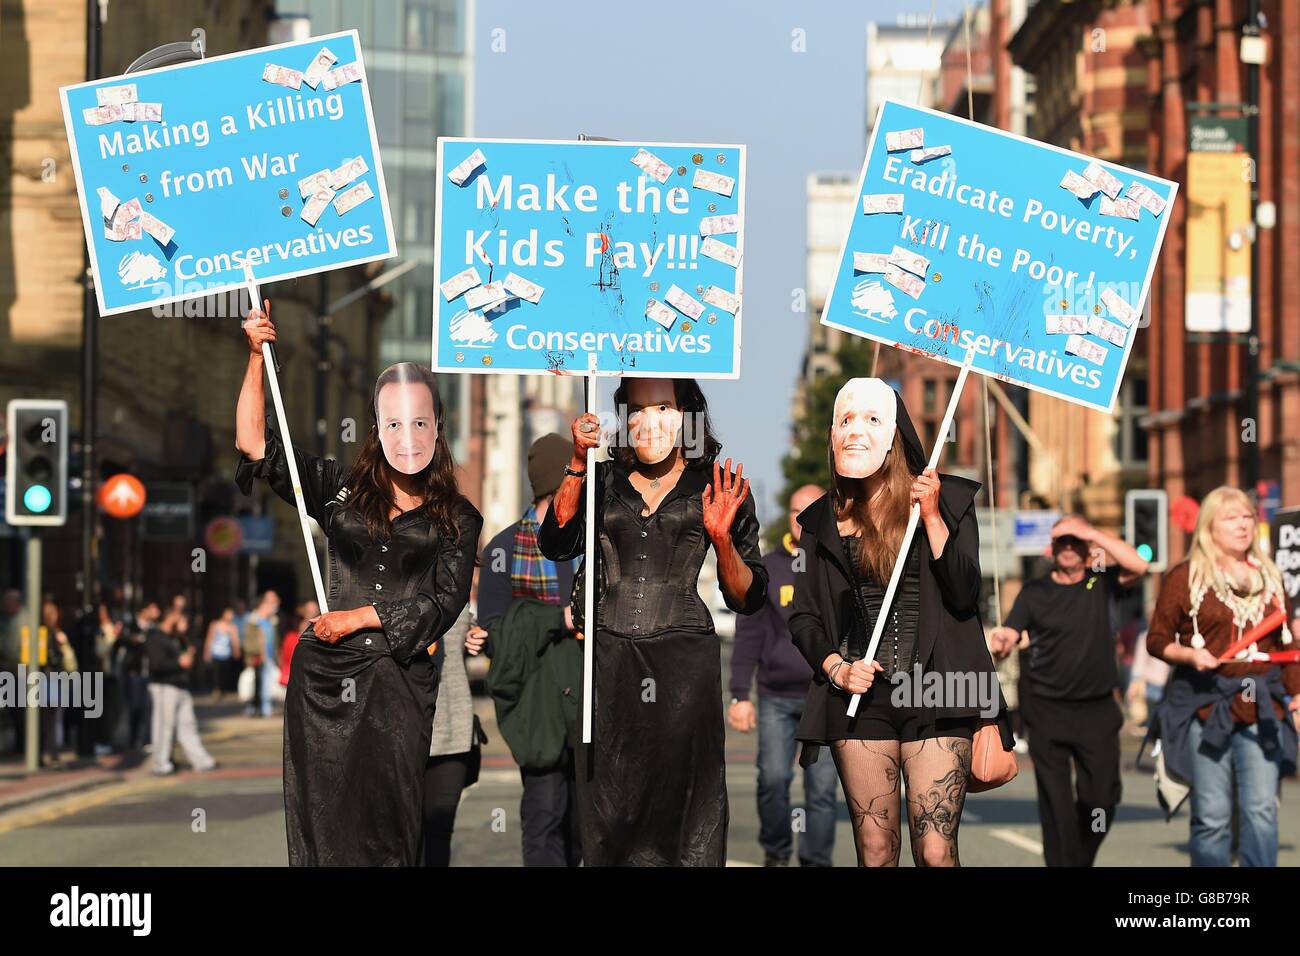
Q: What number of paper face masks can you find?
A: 3